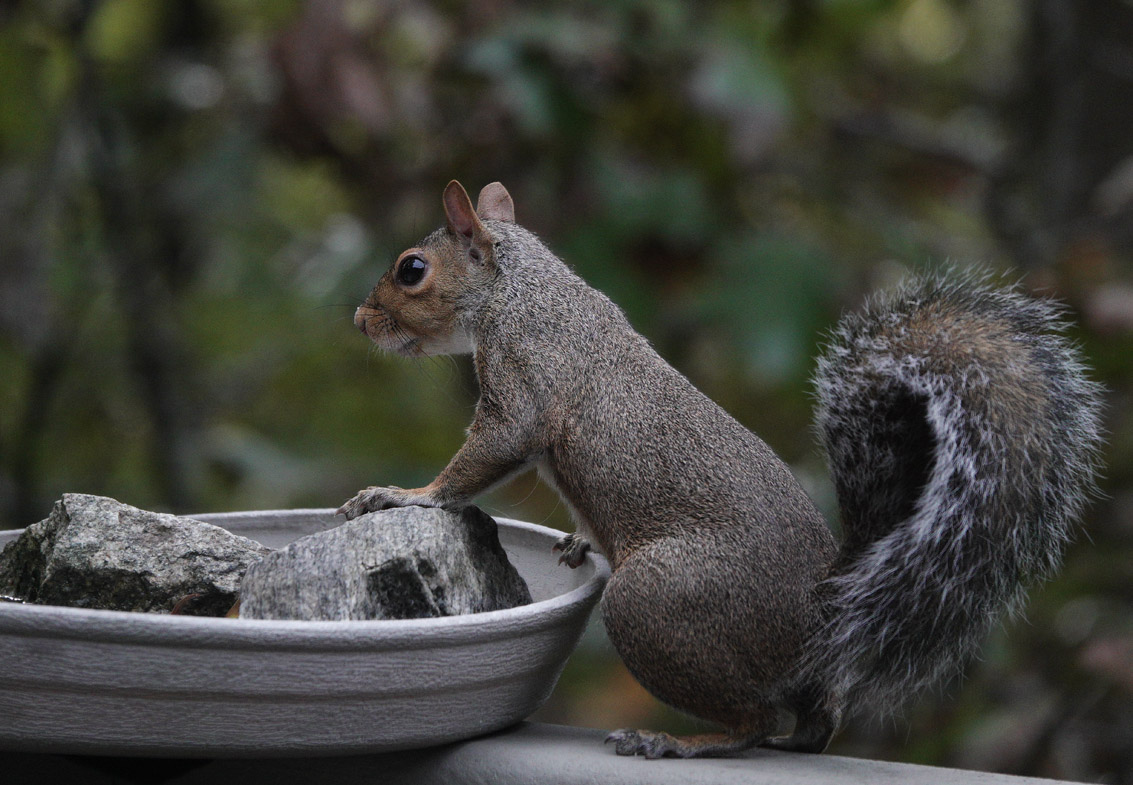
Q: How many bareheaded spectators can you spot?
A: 0